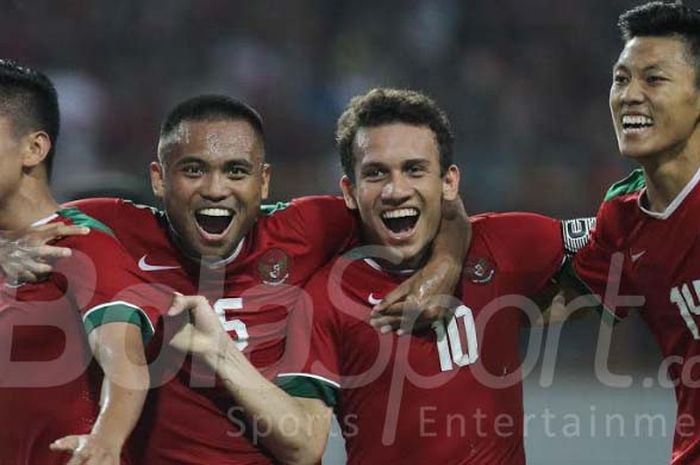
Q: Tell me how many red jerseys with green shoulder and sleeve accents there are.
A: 4